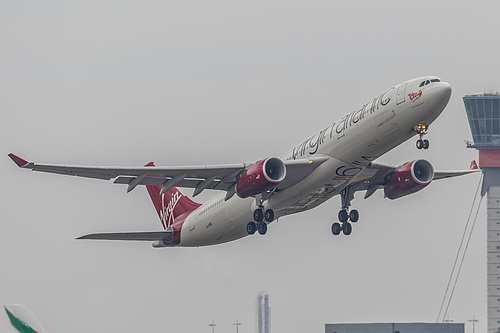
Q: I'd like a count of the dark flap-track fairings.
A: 5